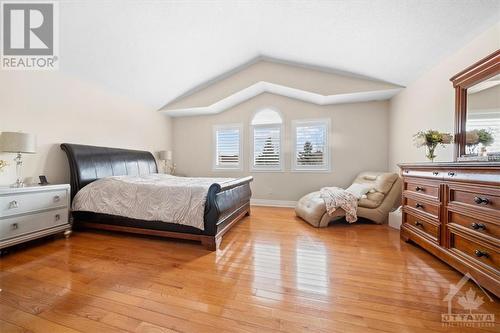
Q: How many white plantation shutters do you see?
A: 3